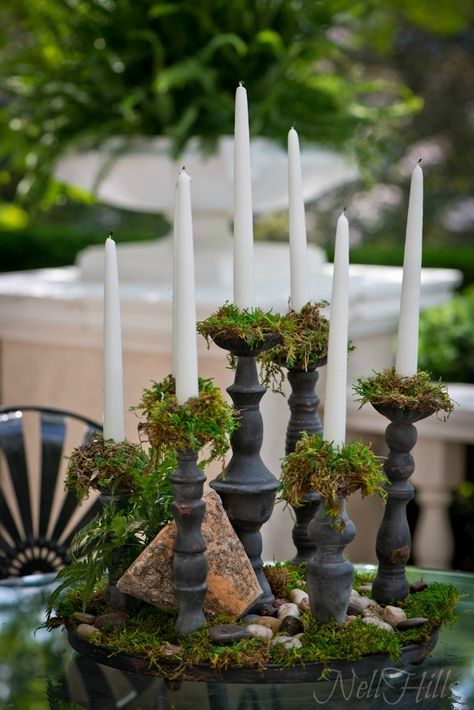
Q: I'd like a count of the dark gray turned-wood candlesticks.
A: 6